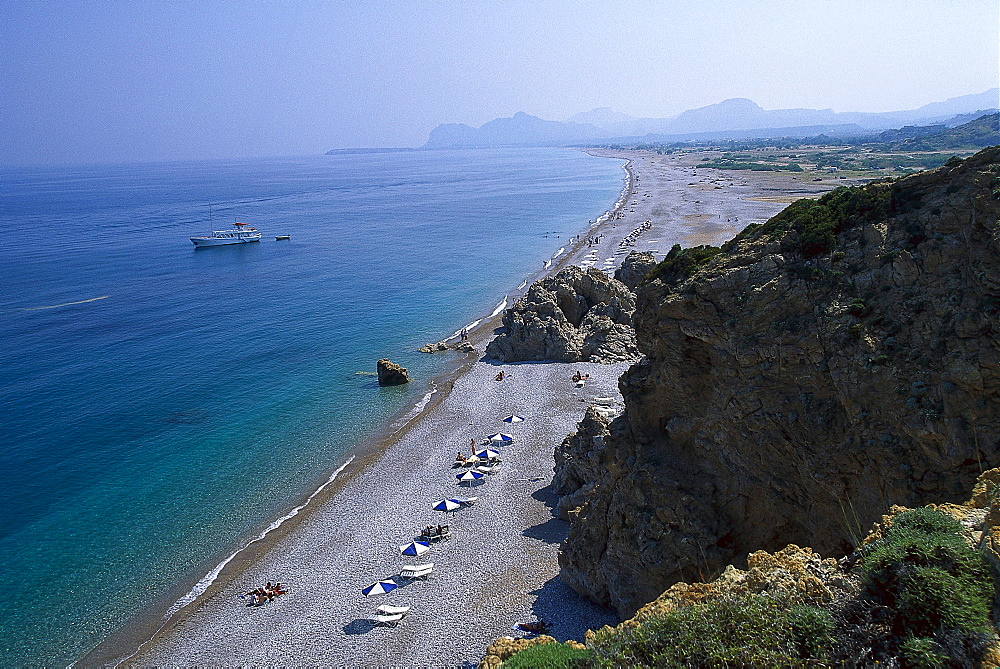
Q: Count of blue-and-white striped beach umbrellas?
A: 7